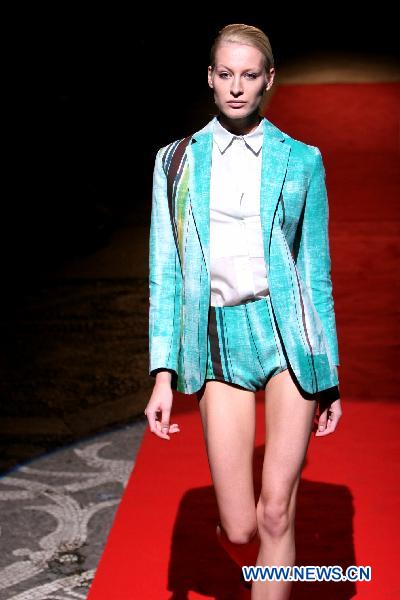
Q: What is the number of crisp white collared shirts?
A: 1